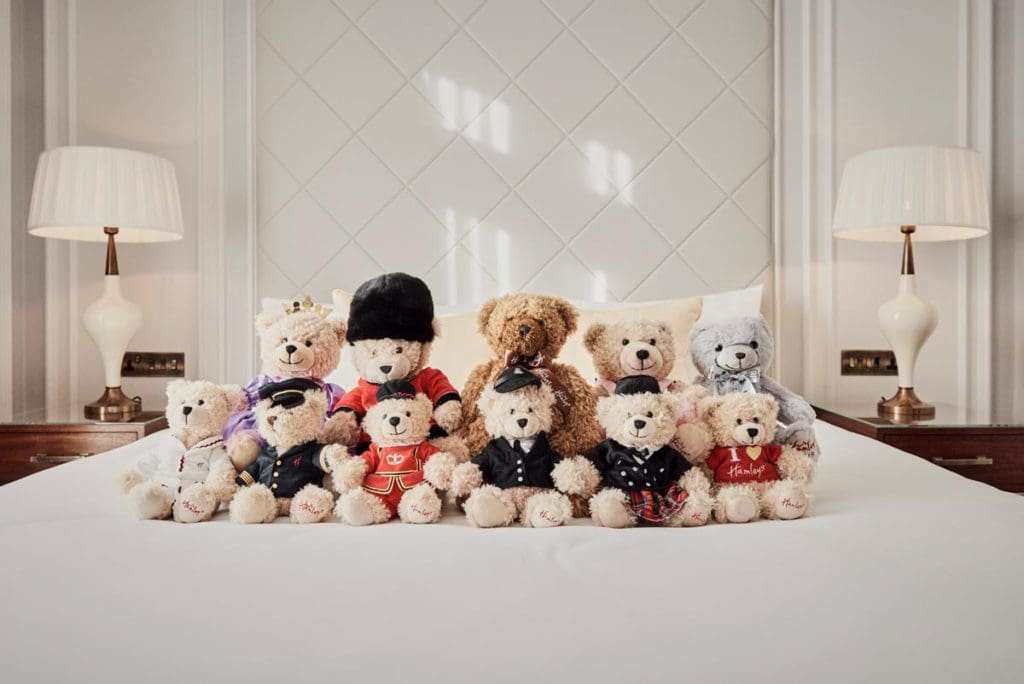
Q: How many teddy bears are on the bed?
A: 11